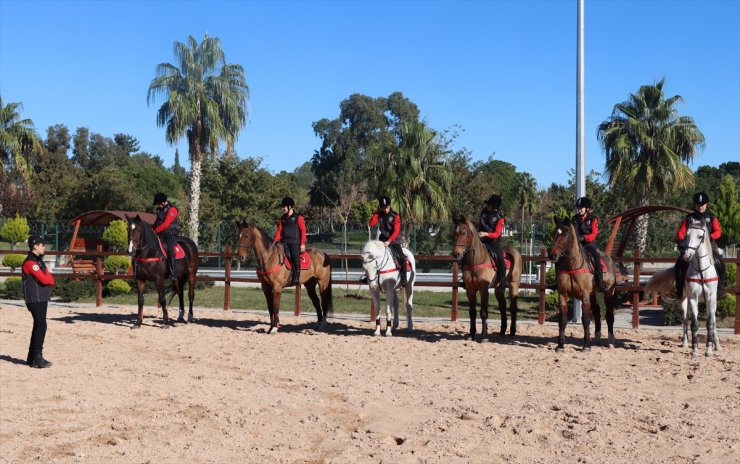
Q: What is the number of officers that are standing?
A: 1